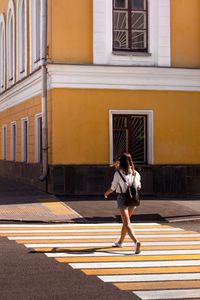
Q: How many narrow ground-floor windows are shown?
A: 4